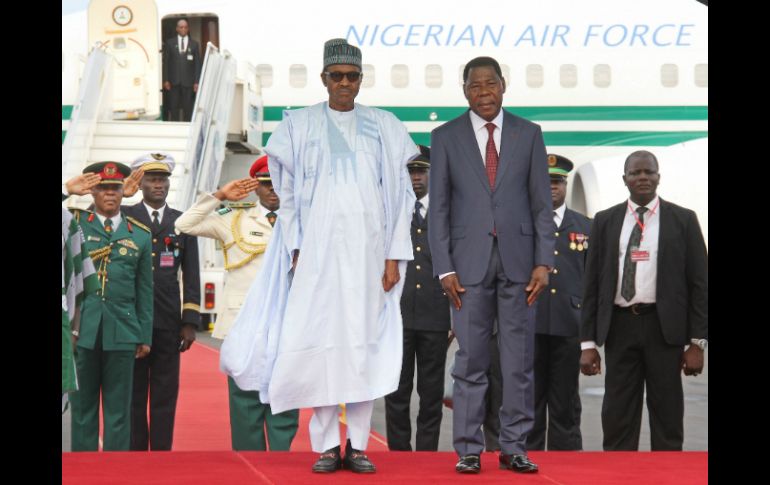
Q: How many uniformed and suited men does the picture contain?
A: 8